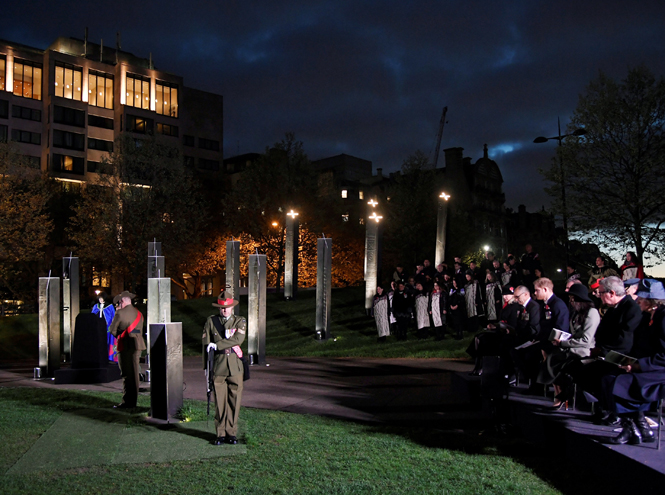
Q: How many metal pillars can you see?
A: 13